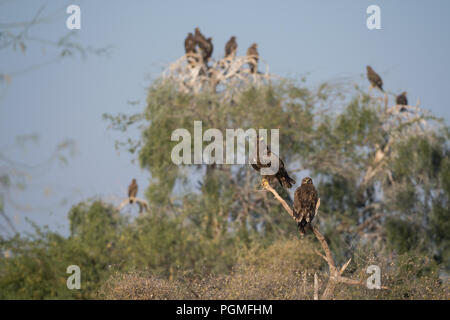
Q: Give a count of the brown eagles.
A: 10